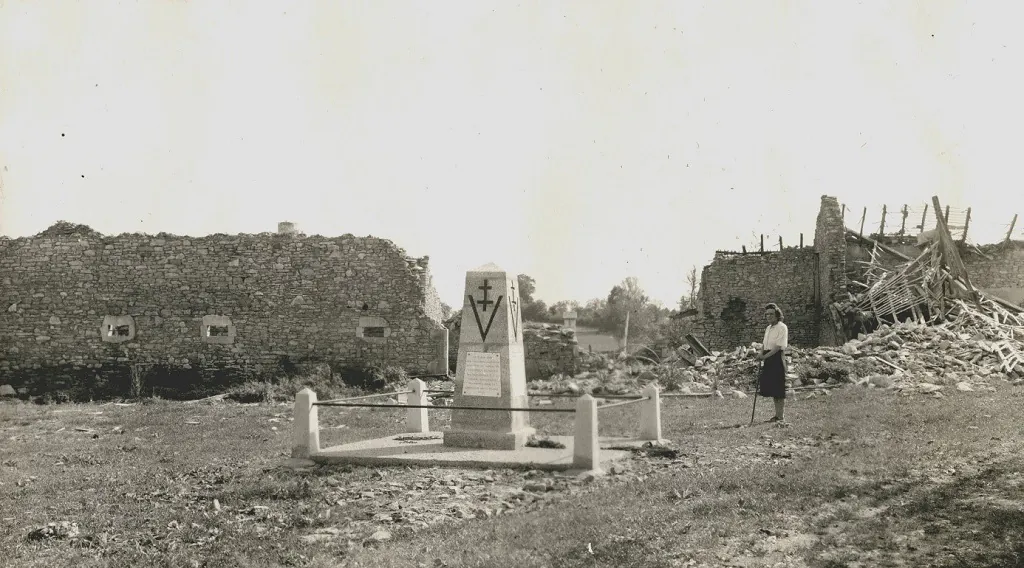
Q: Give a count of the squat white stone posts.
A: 4